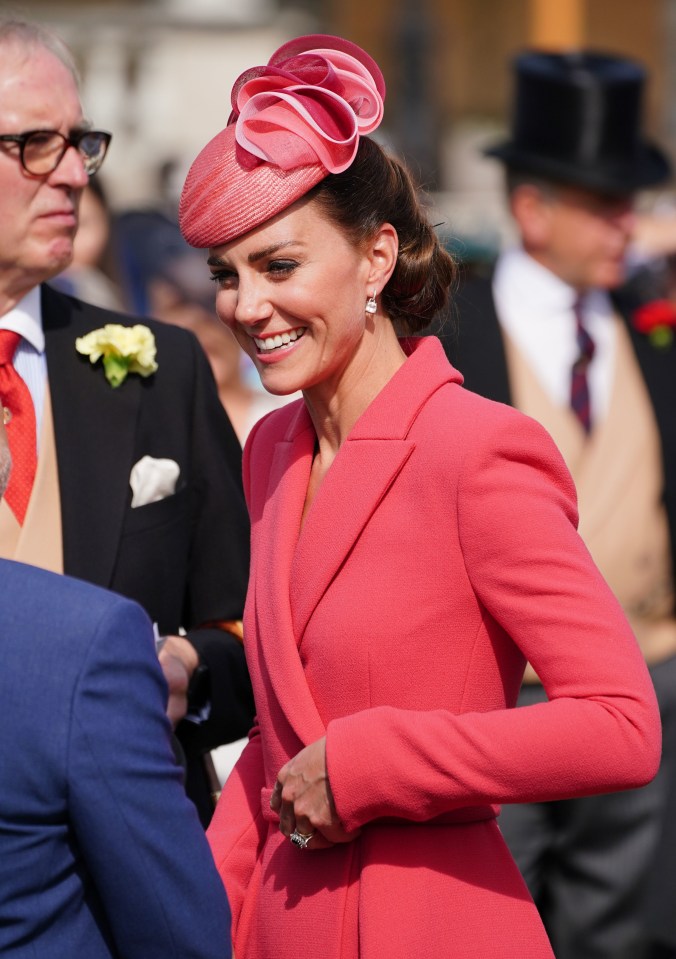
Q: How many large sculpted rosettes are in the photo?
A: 1